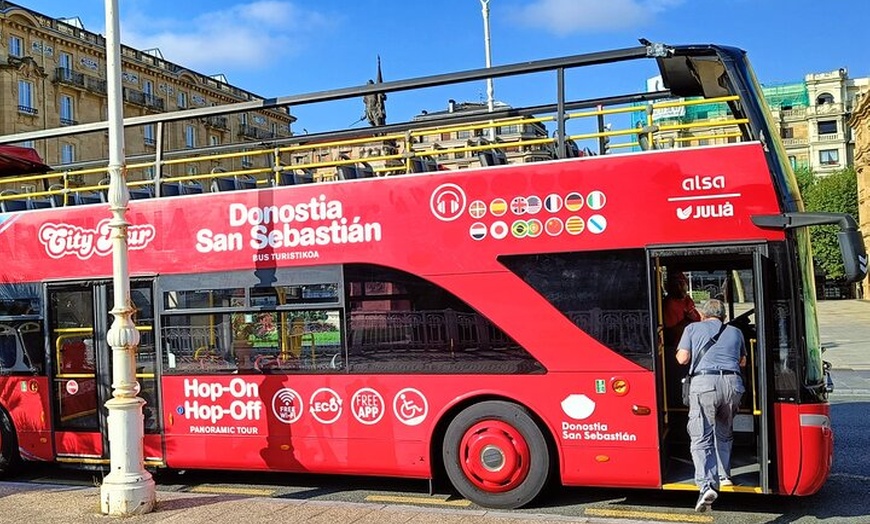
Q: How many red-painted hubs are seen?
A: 1